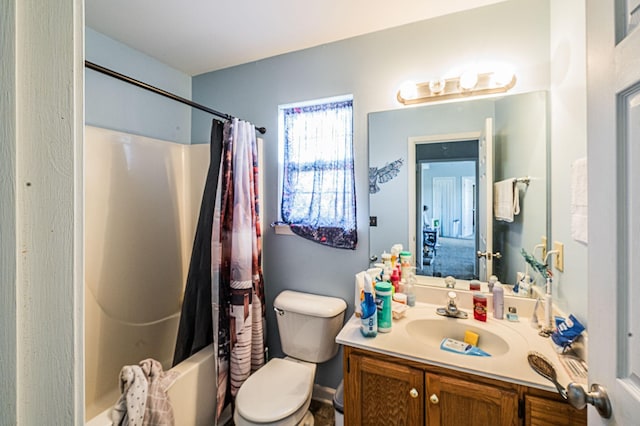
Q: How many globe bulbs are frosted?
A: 3